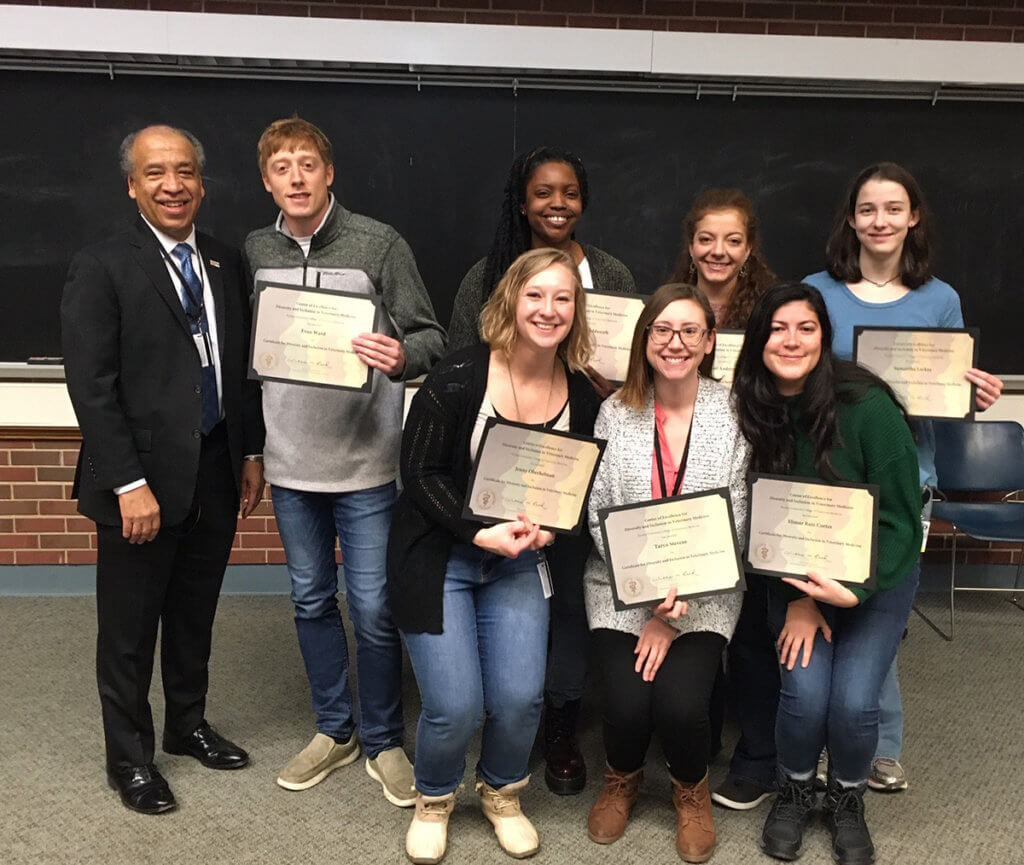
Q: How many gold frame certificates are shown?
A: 0